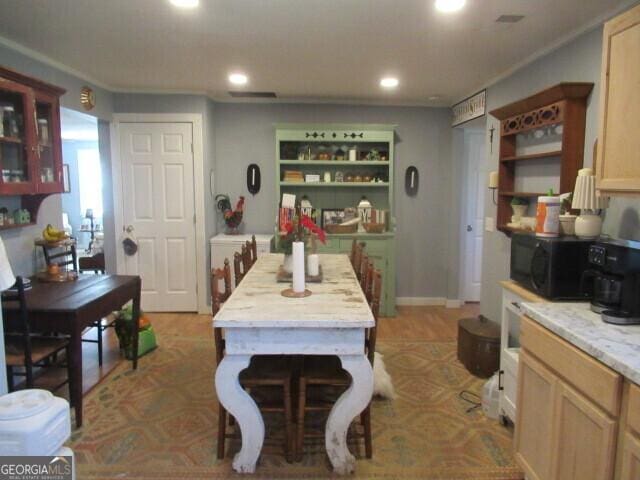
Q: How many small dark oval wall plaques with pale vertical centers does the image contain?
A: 2